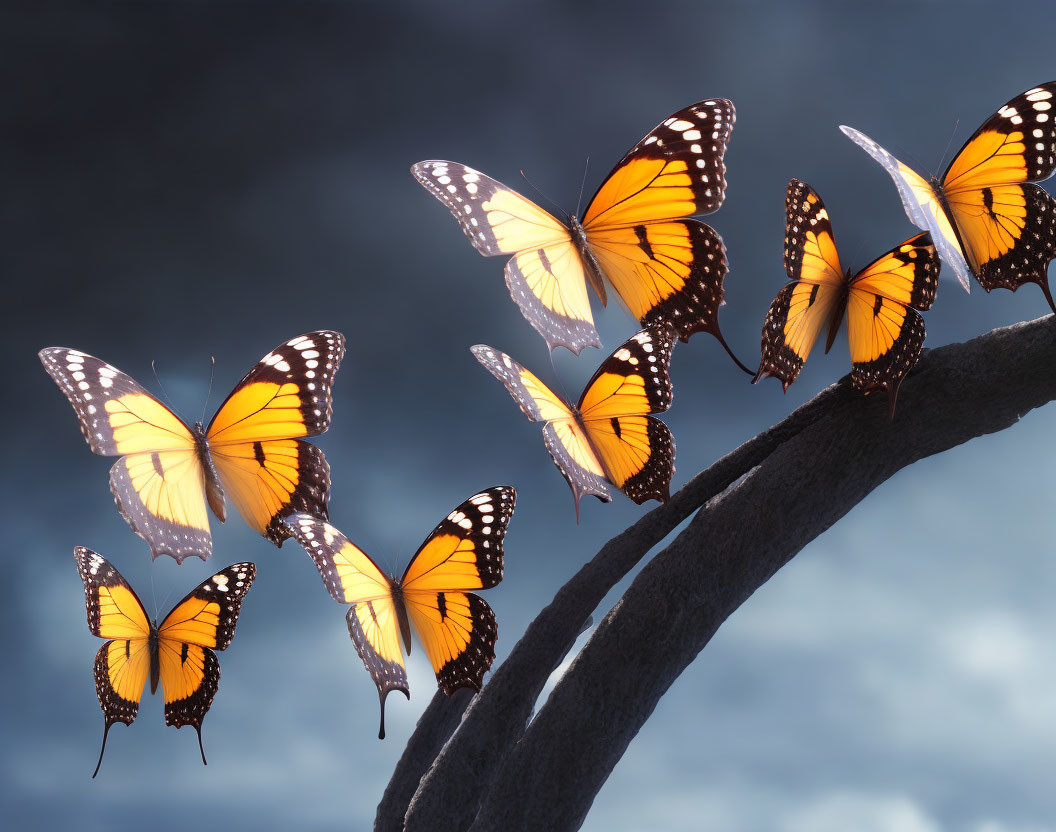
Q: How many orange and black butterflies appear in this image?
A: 7